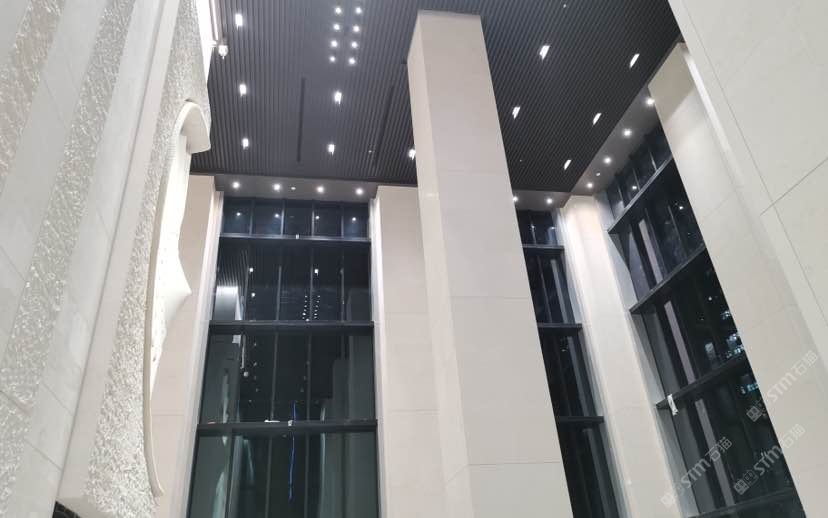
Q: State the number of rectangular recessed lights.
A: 11